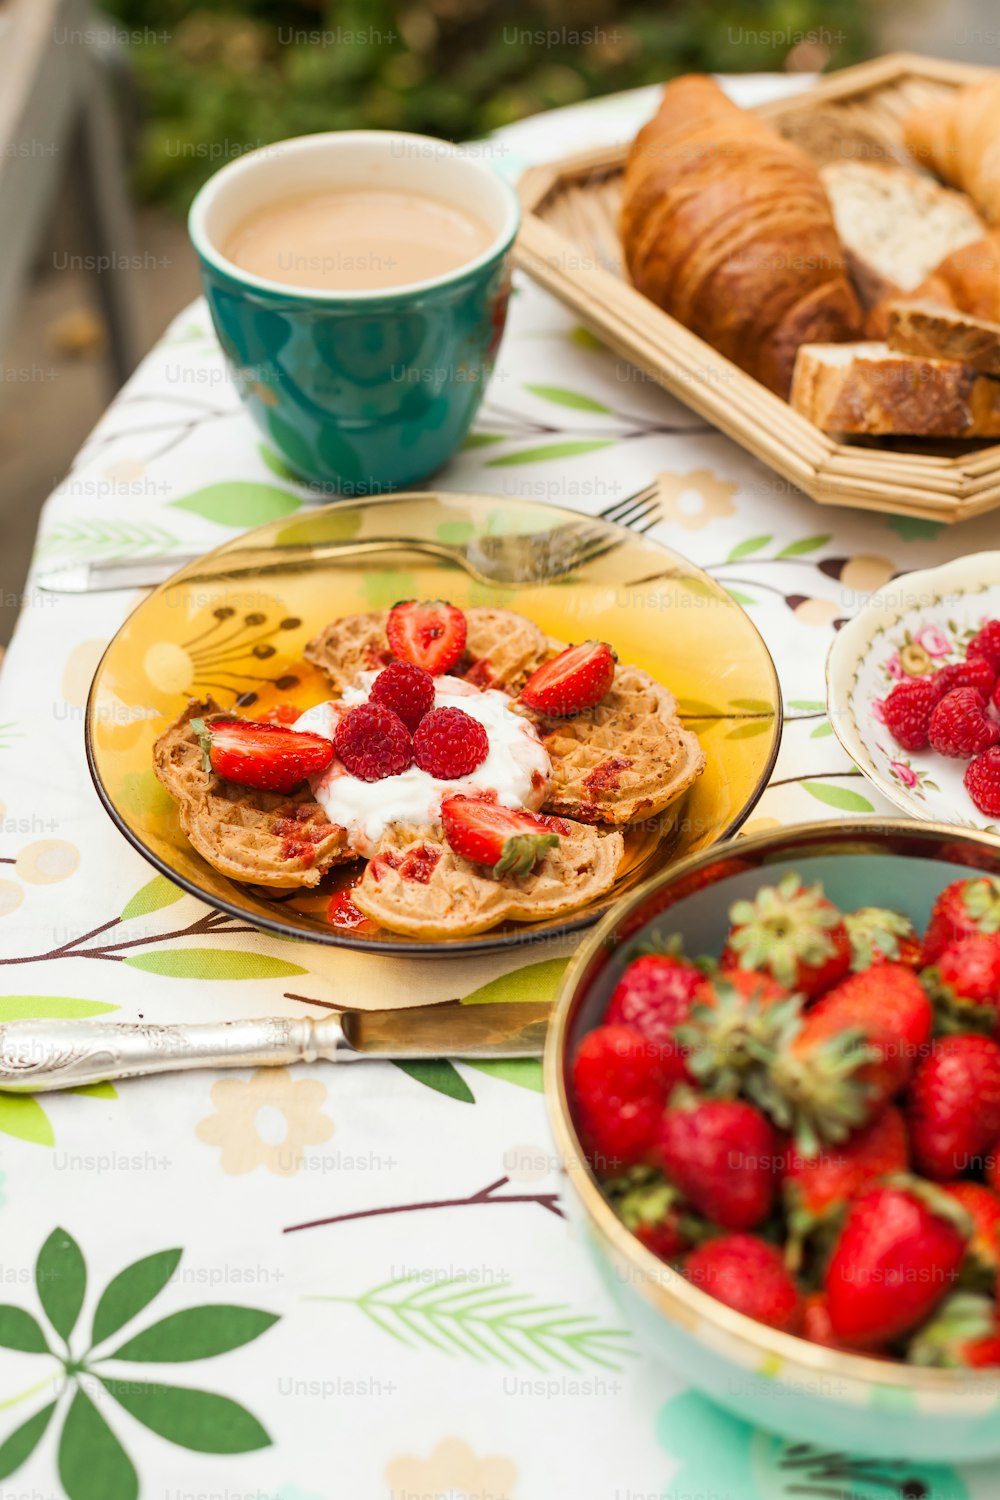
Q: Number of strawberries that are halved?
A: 4